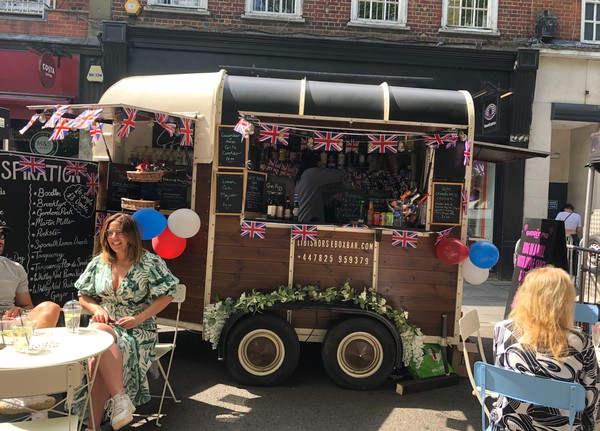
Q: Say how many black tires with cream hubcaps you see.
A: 2